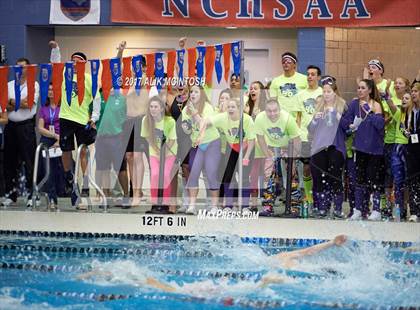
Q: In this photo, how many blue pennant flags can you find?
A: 11